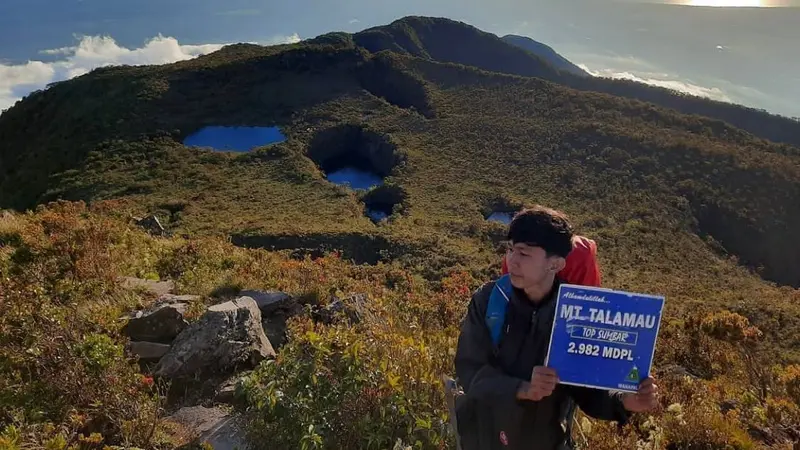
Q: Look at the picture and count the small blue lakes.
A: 4